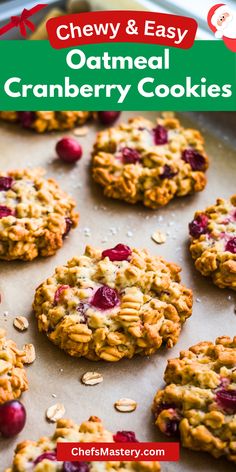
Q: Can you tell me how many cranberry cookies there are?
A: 8